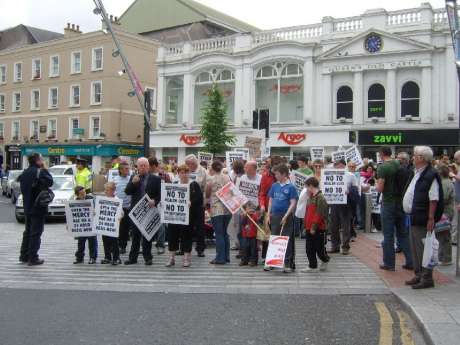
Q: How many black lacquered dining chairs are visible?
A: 0